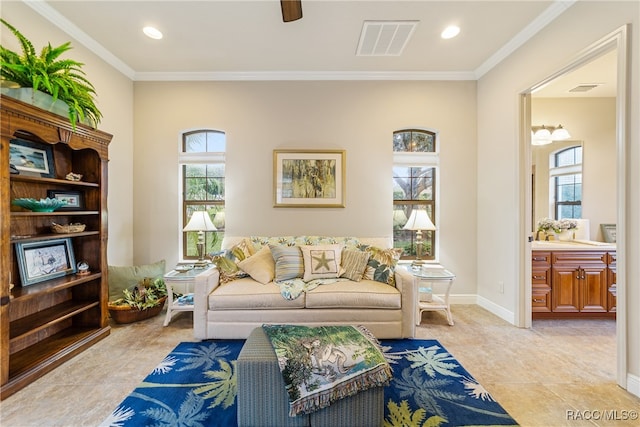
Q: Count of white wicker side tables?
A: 2